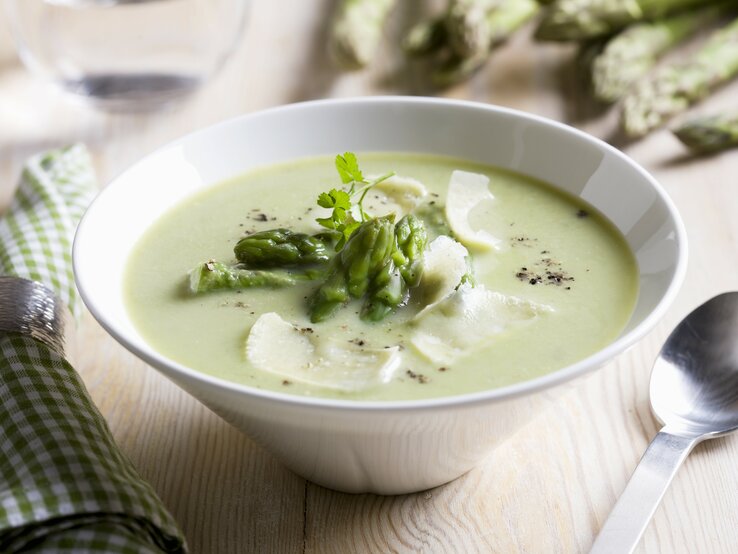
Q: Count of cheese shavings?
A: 5